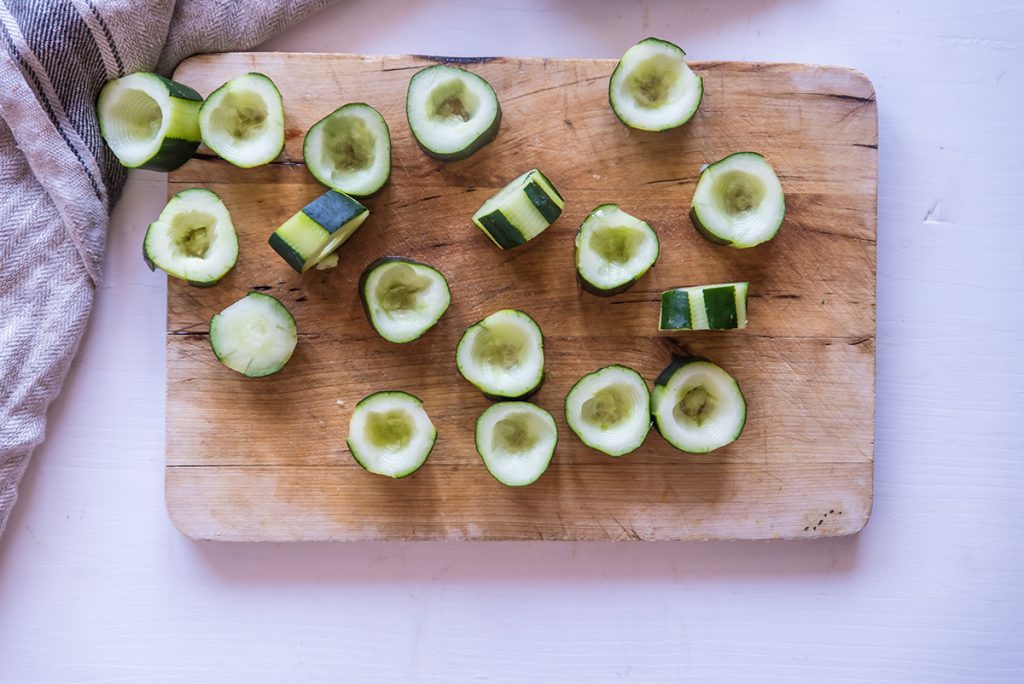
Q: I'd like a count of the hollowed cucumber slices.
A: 14